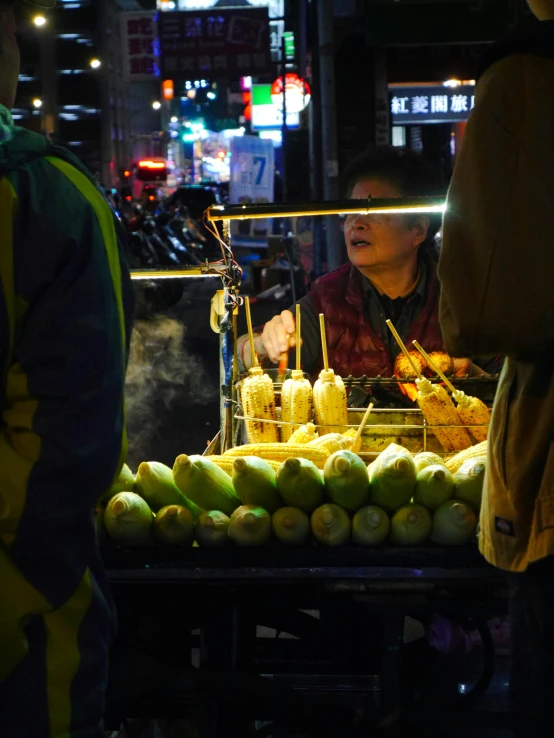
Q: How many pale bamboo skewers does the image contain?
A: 6